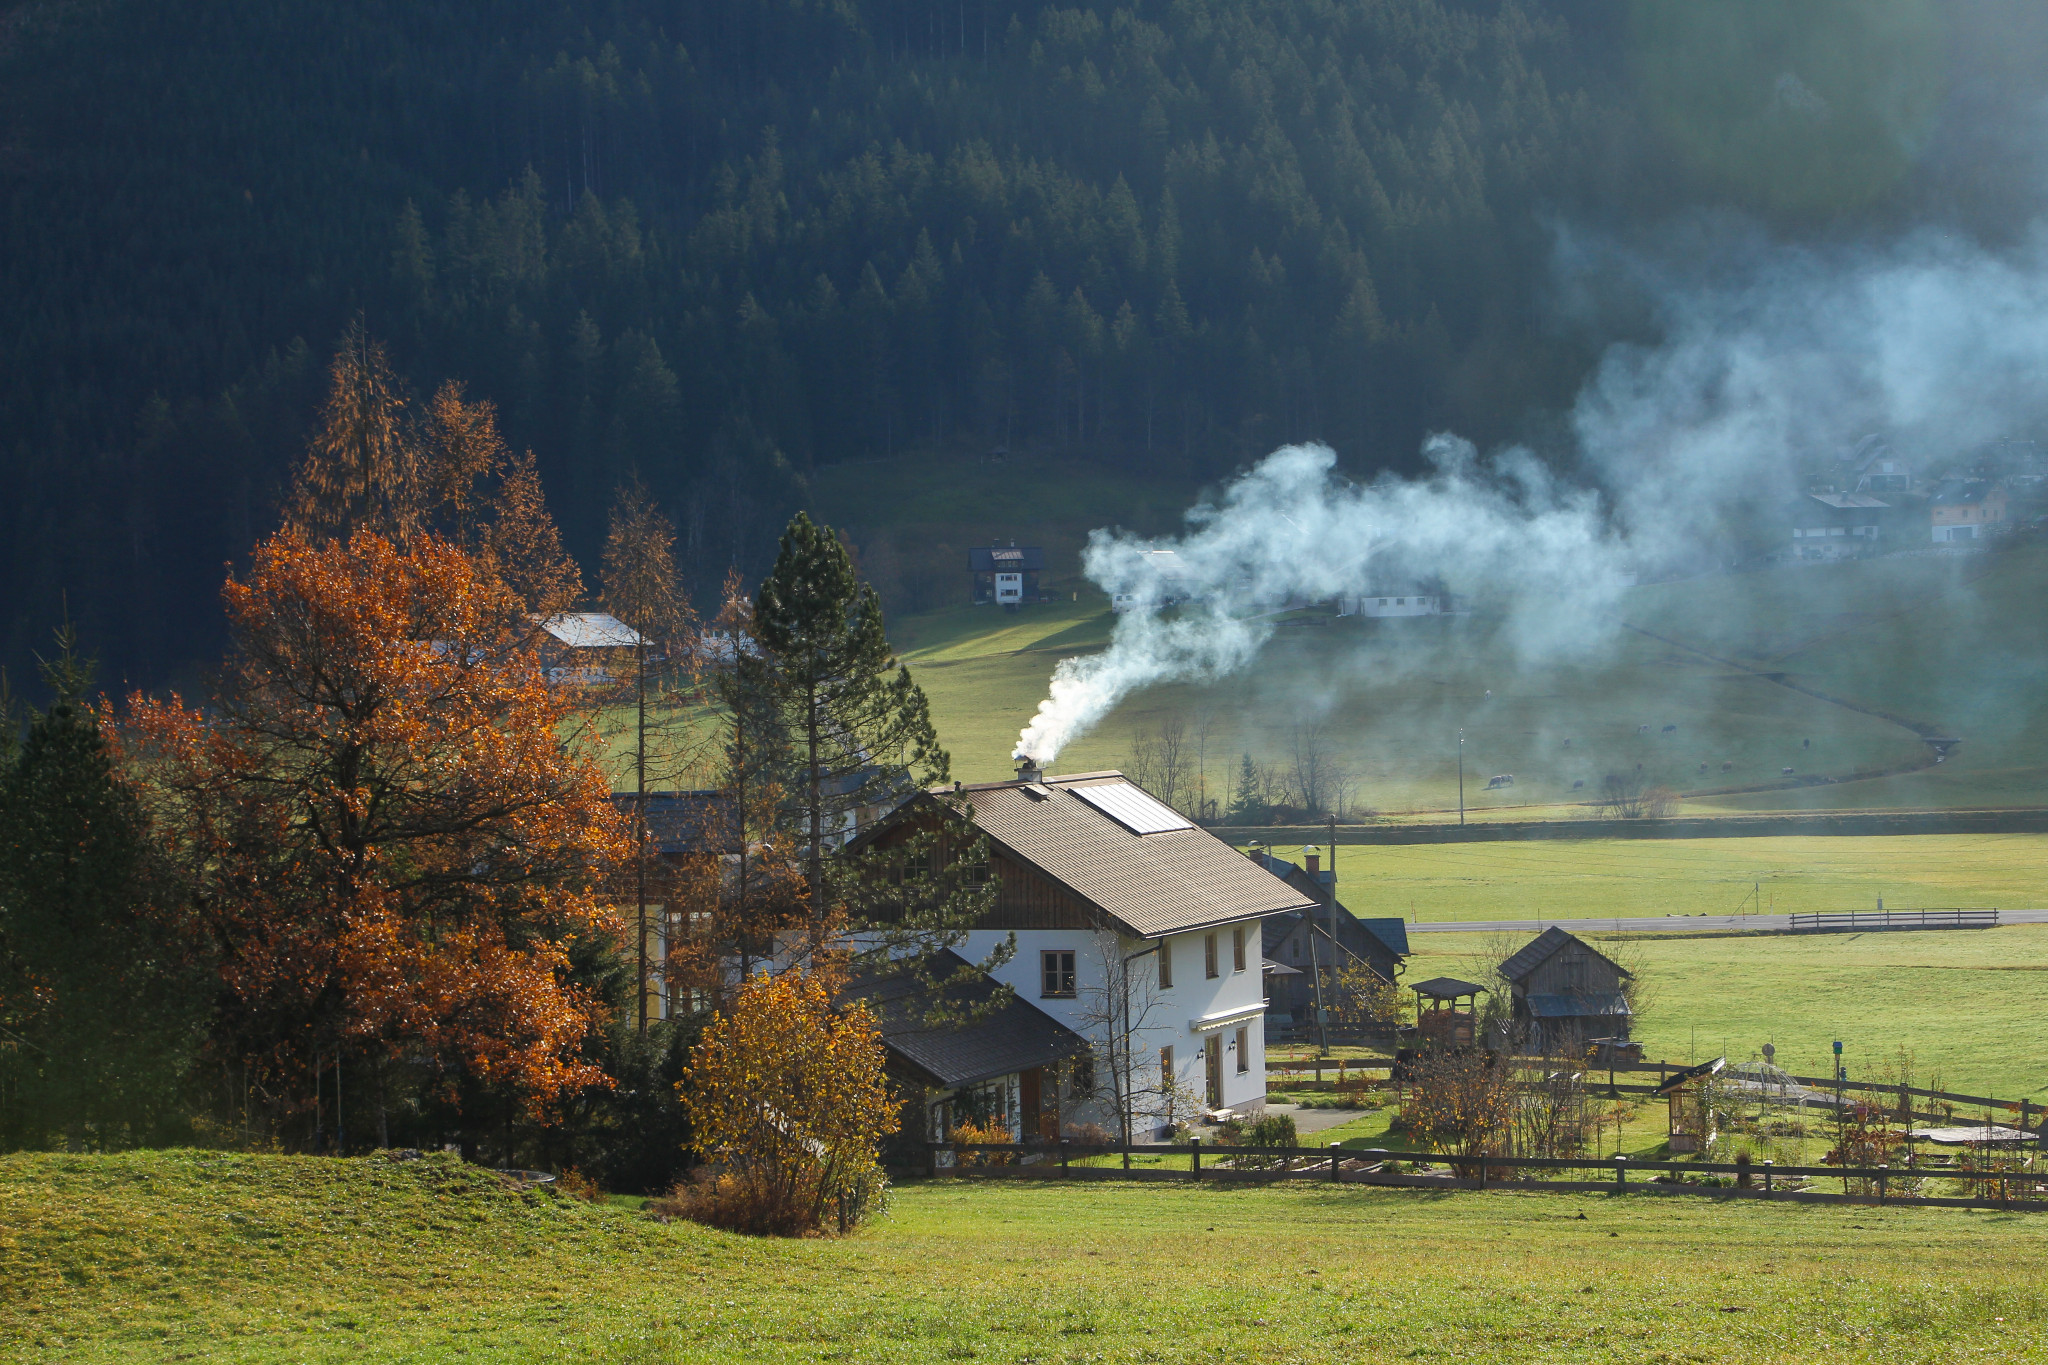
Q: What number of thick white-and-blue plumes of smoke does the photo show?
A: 1